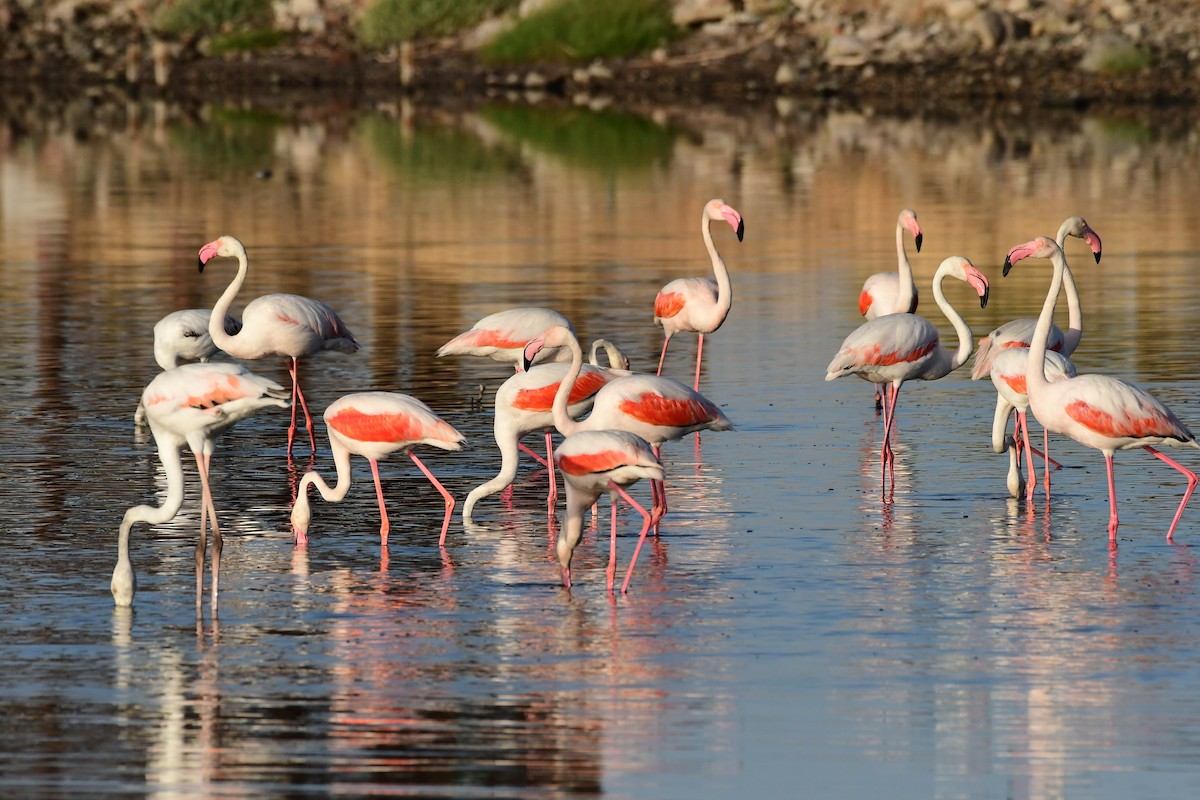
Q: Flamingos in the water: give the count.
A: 14